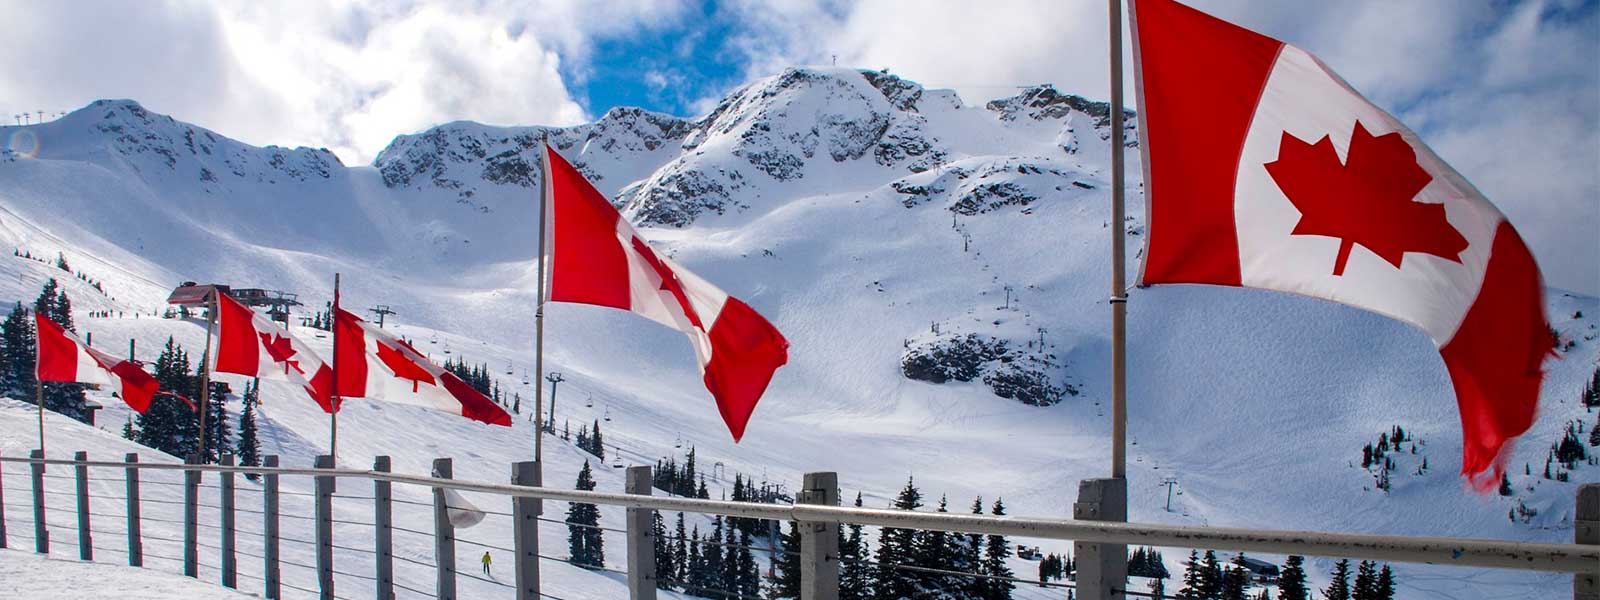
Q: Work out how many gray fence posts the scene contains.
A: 15